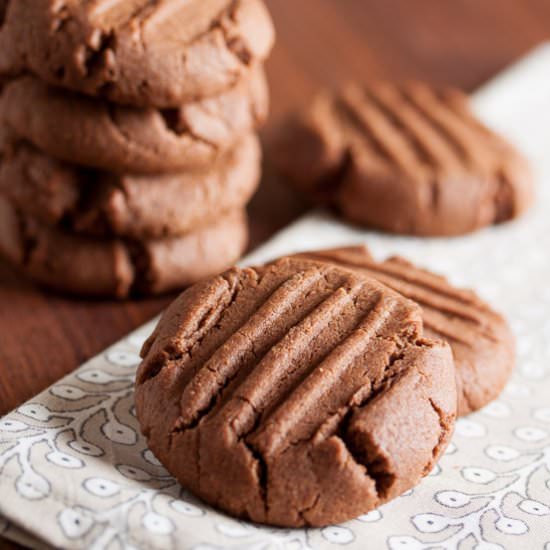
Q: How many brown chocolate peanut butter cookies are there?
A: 7